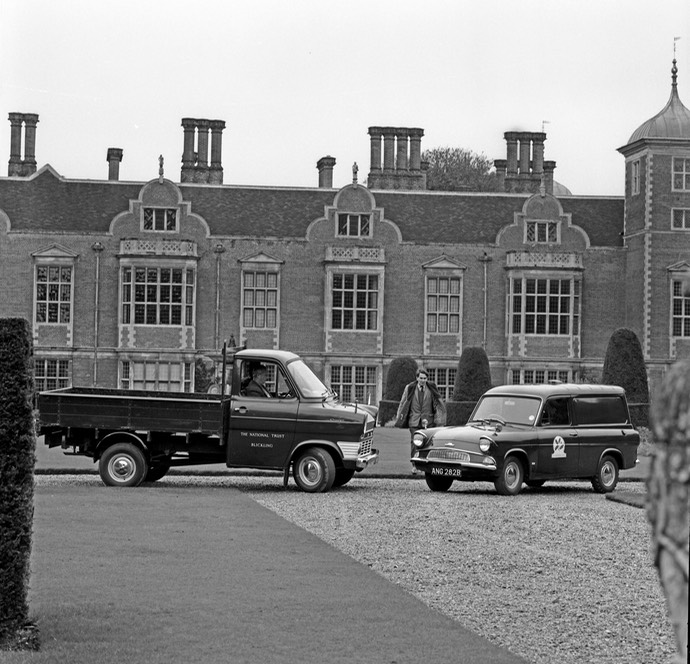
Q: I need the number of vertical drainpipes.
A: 3